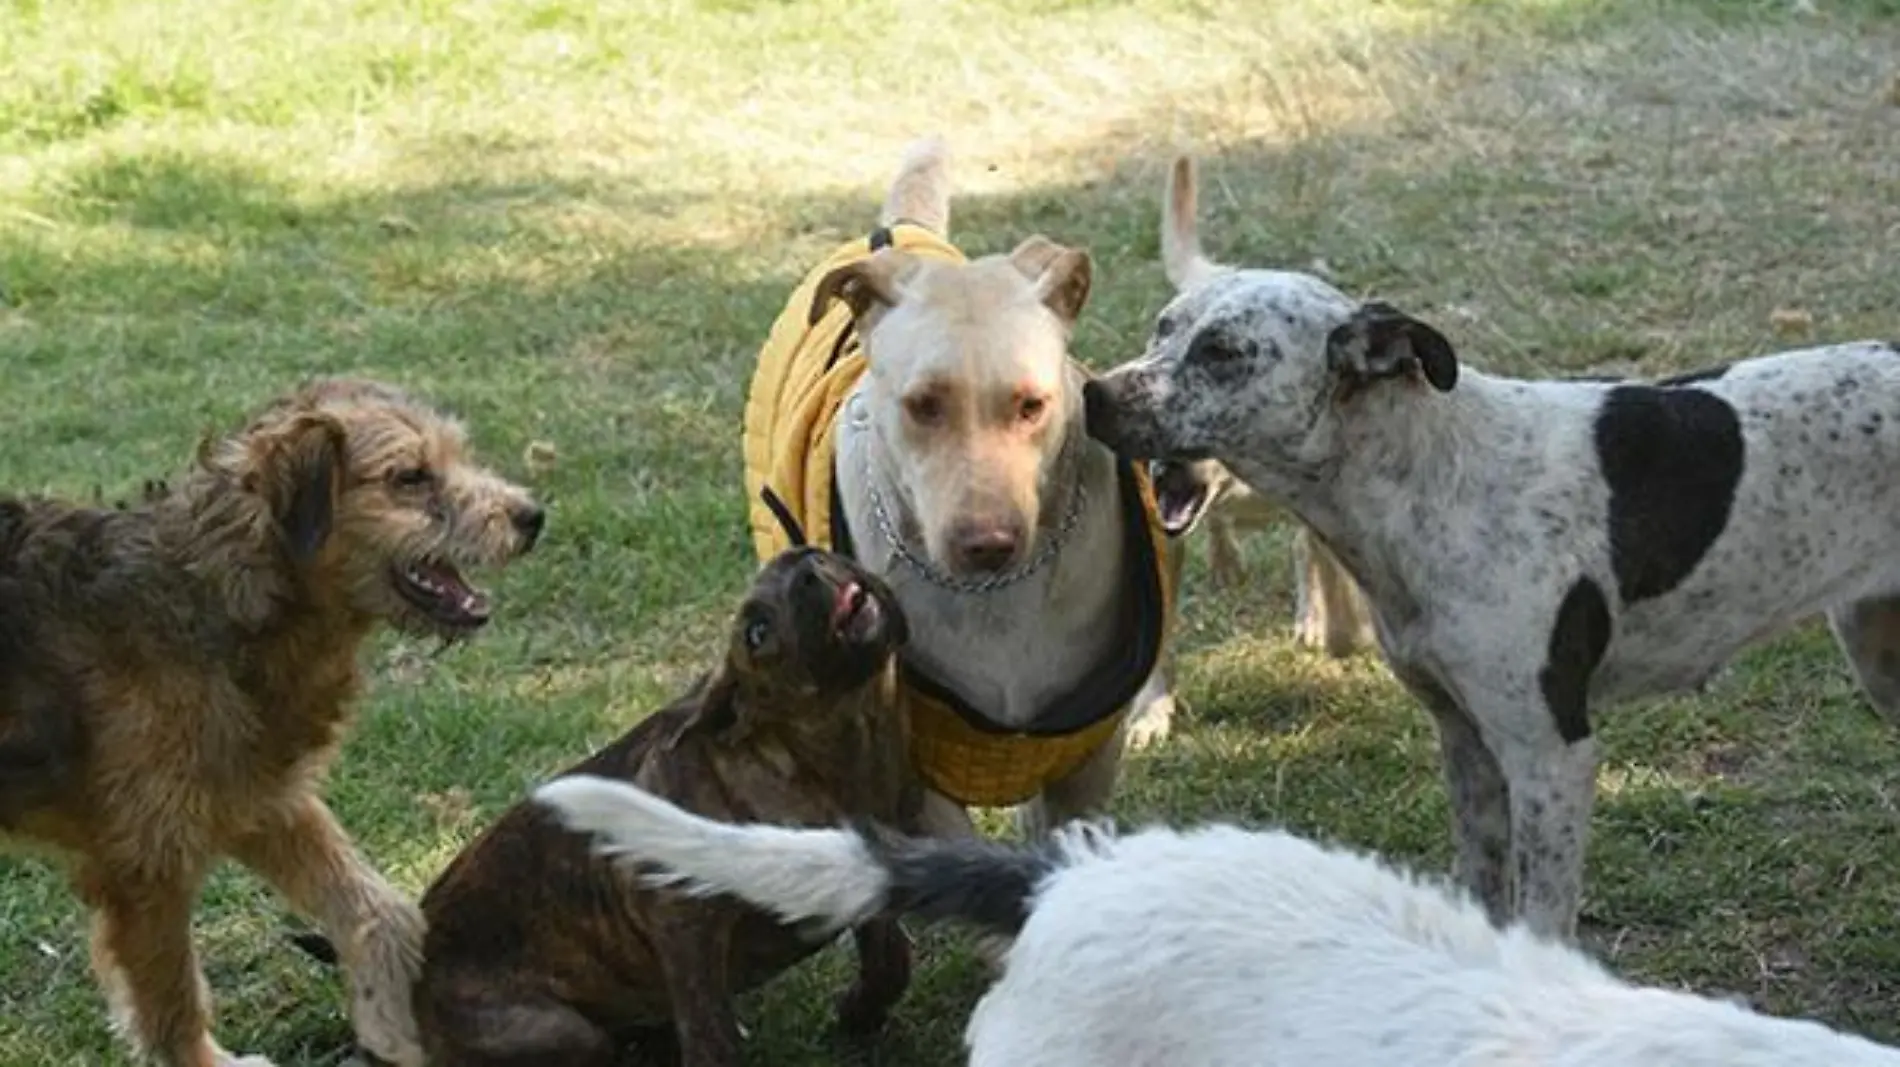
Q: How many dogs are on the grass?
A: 6